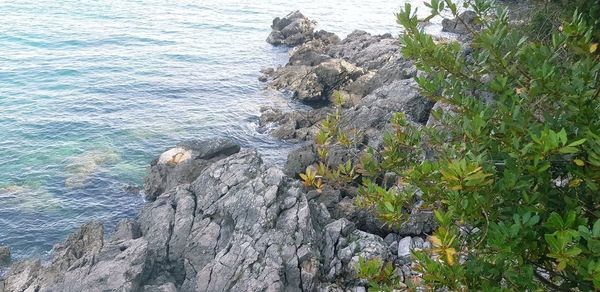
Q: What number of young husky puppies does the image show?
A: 0